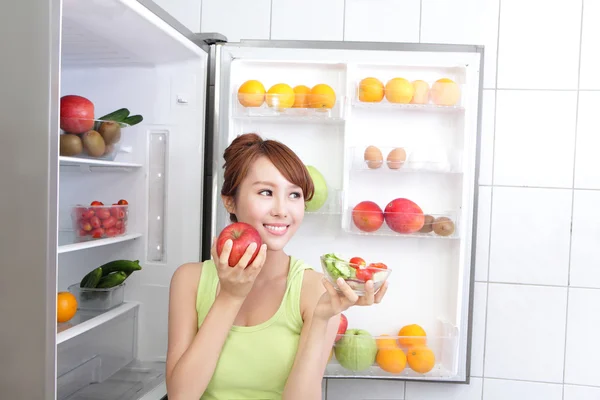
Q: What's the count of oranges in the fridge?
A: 13